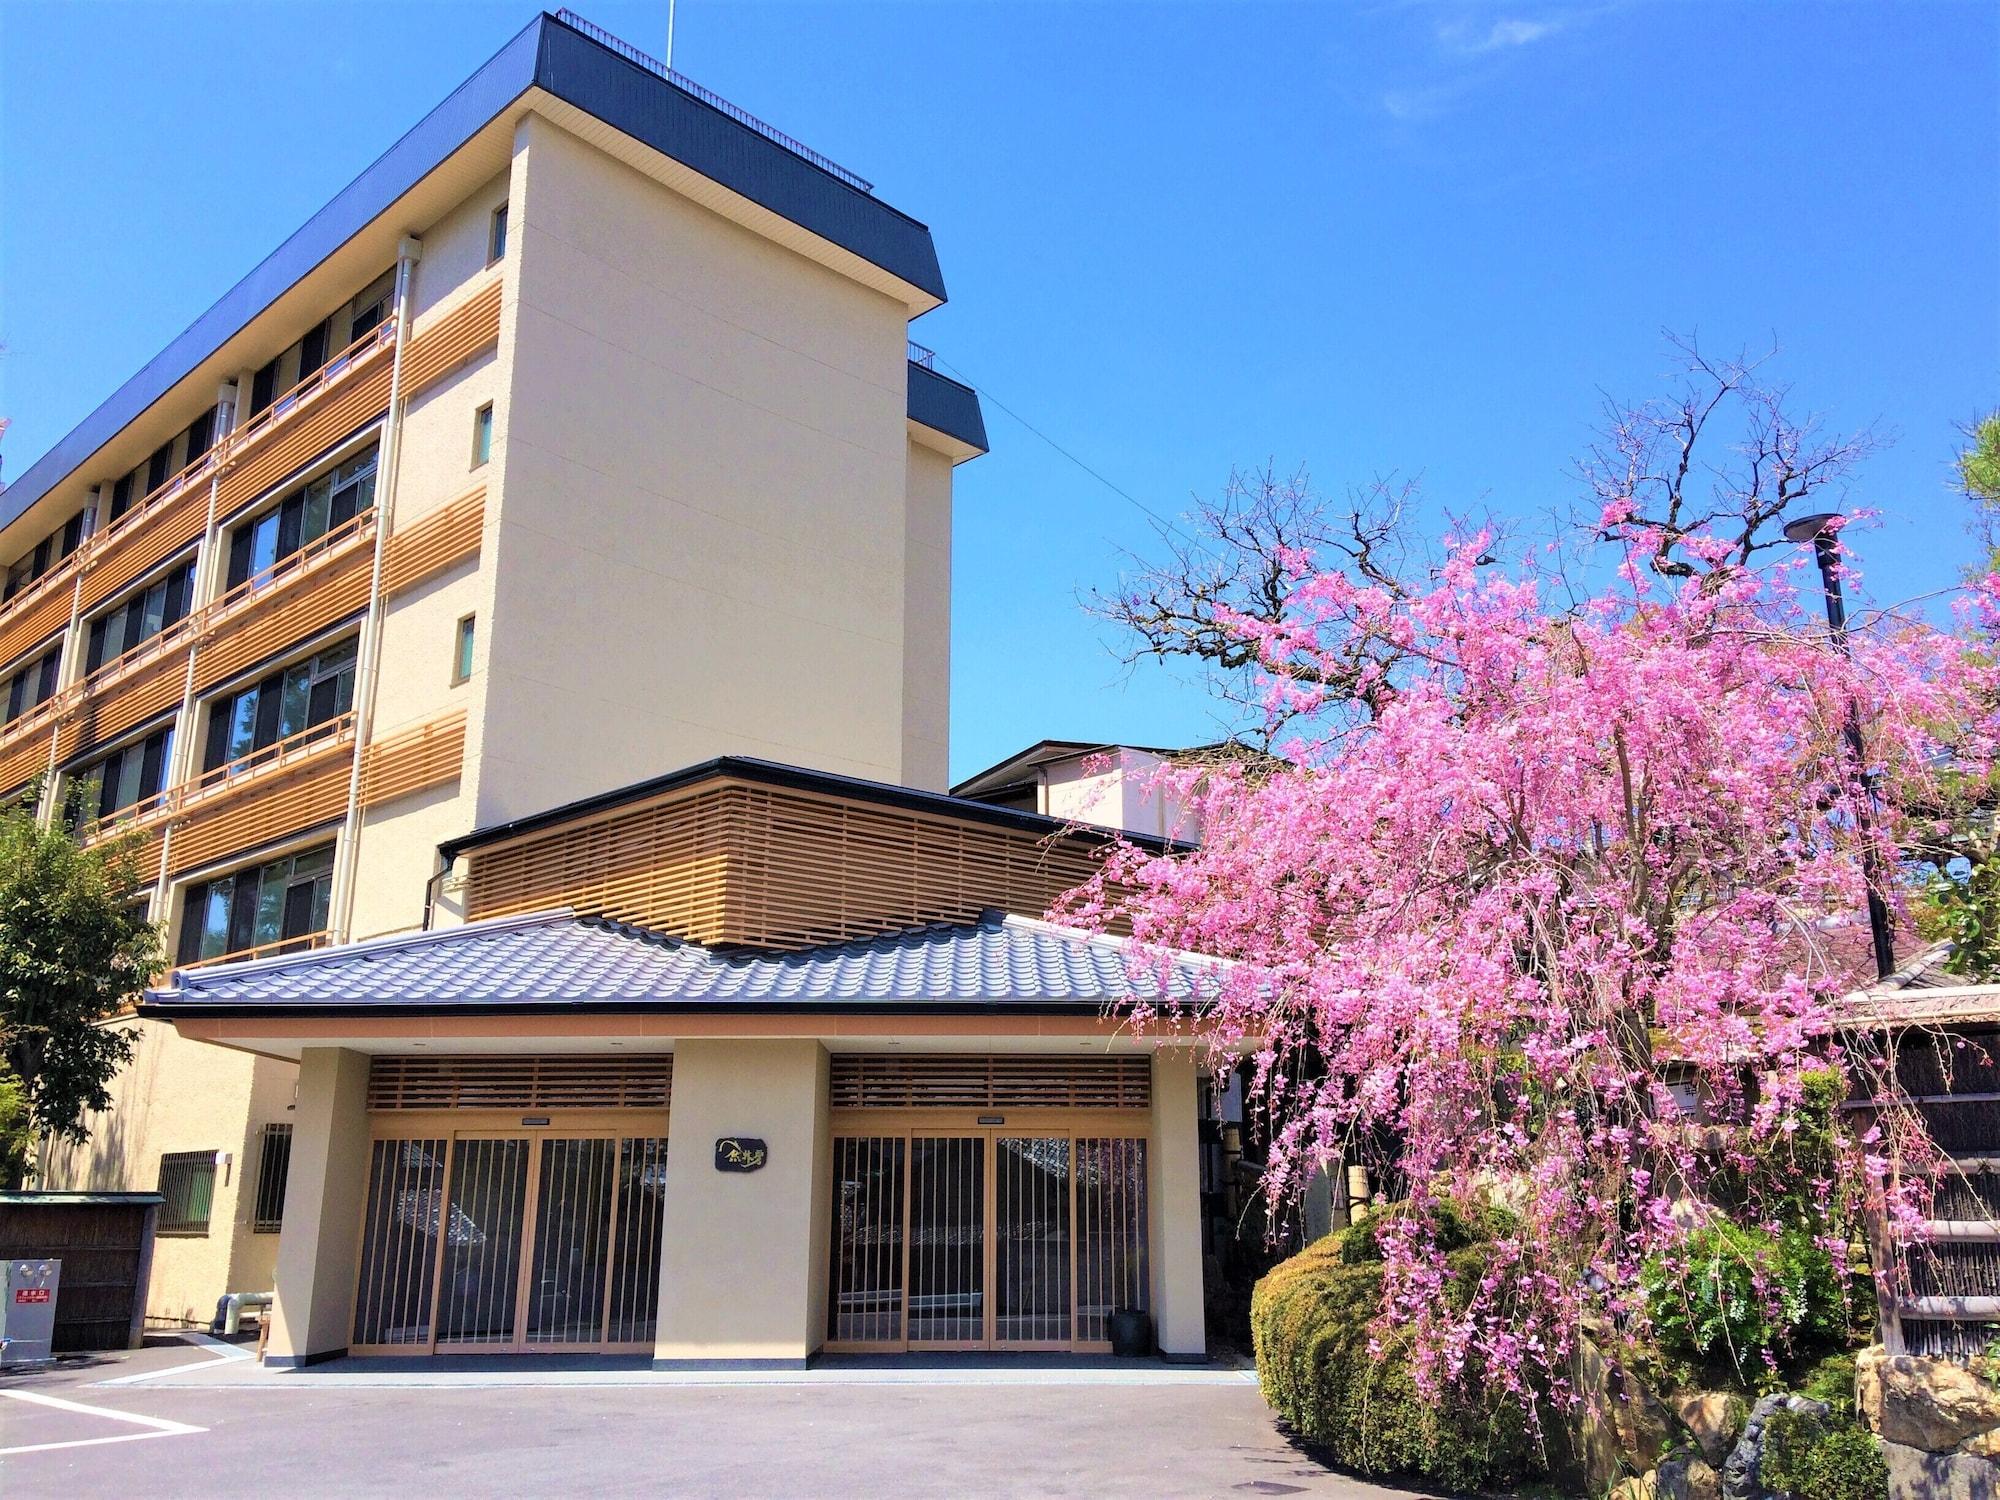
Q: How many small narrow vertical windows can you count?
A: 3